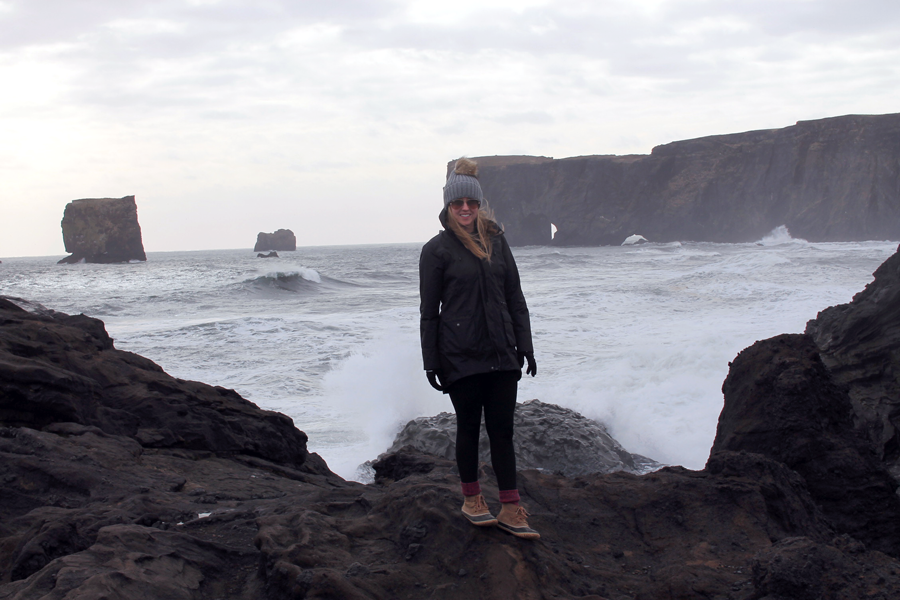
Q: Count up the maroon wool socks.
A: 2